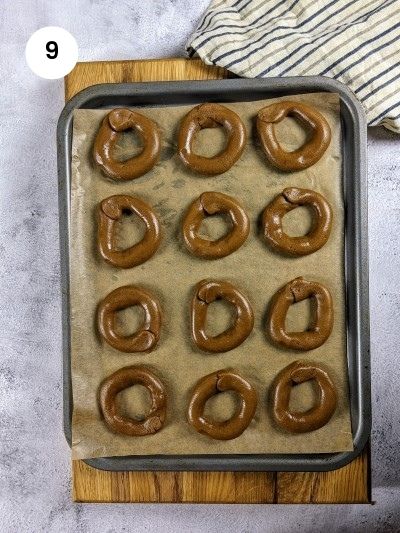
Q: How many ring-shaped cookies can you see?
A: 12